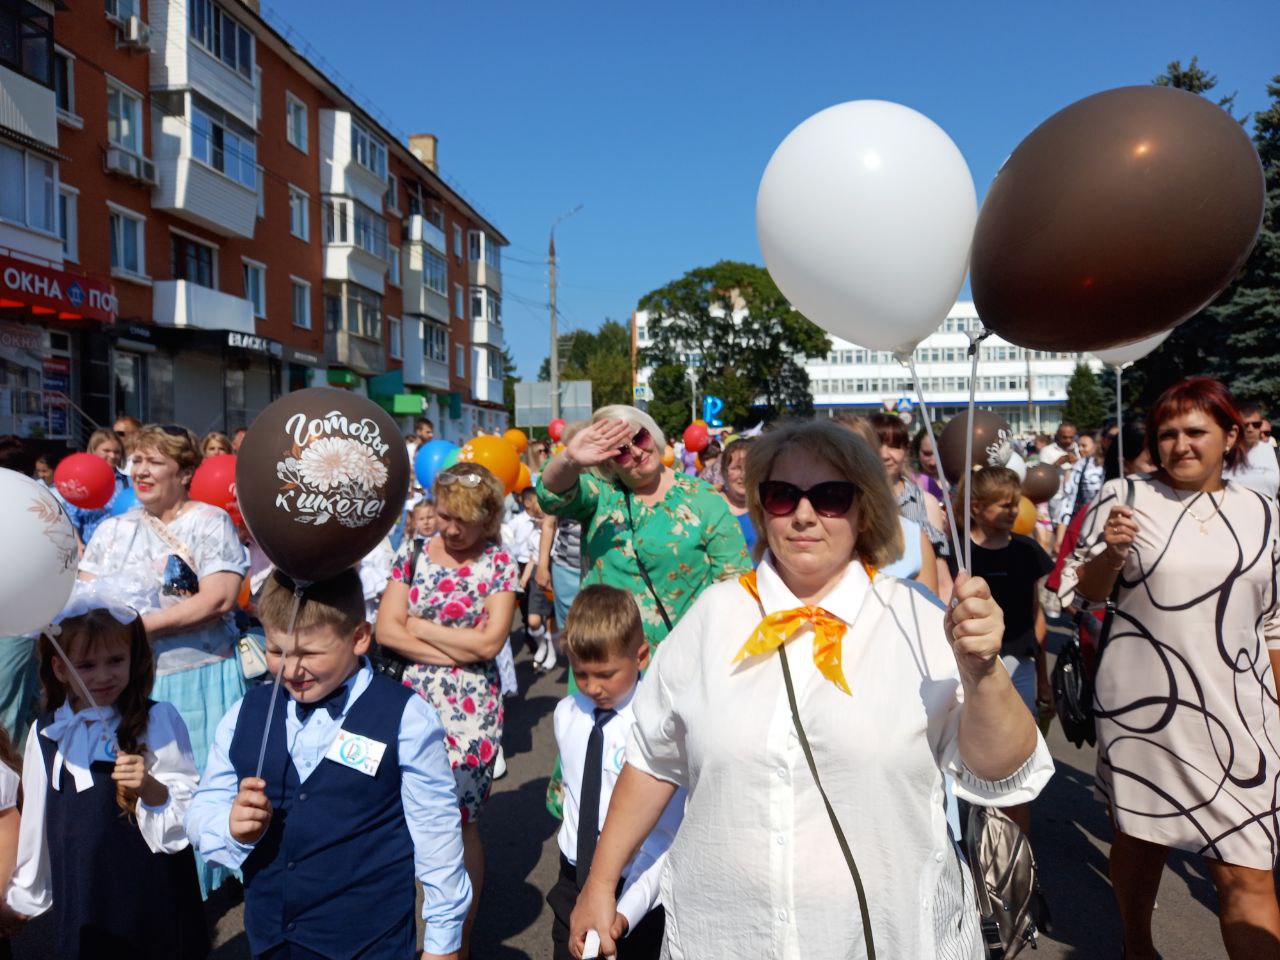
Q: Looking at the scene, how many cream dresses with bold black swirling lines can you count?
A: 1